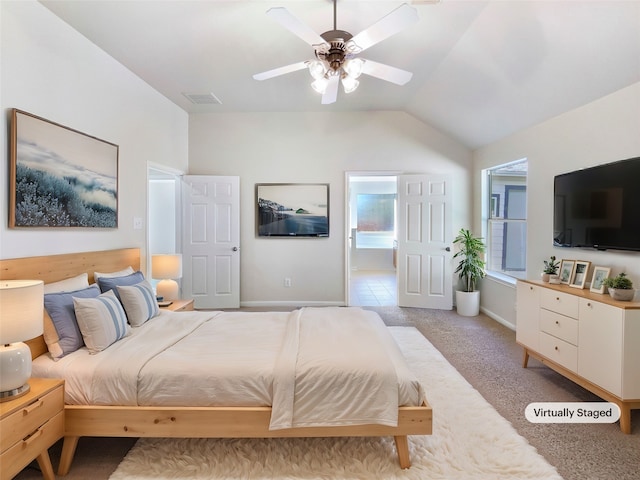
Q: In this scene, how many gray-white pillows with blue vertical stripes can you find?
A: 2